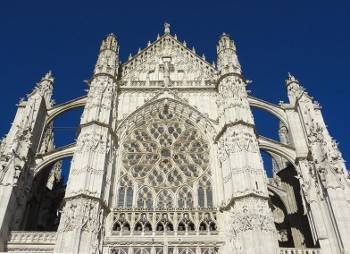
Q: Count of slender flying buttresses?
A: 4